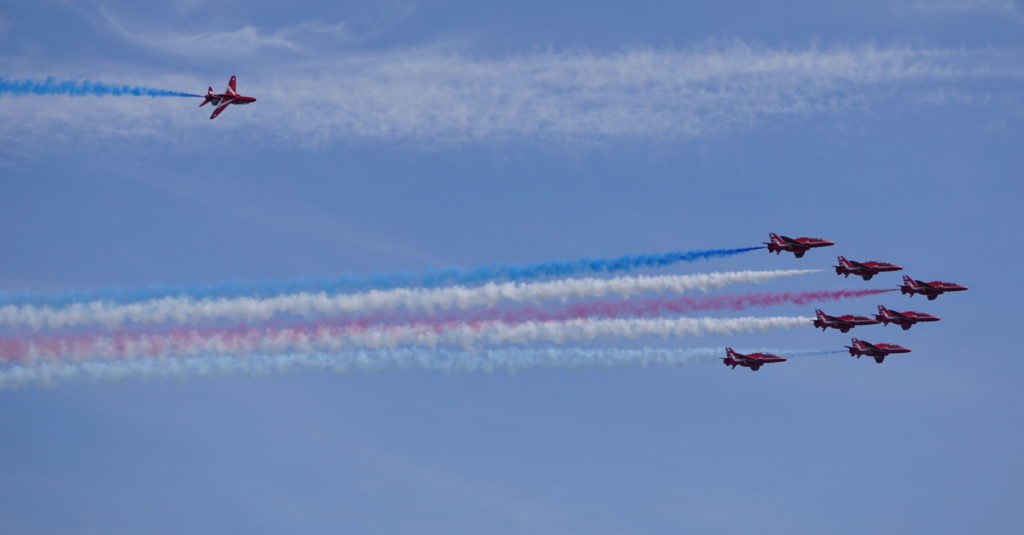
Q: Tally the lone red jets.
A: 1